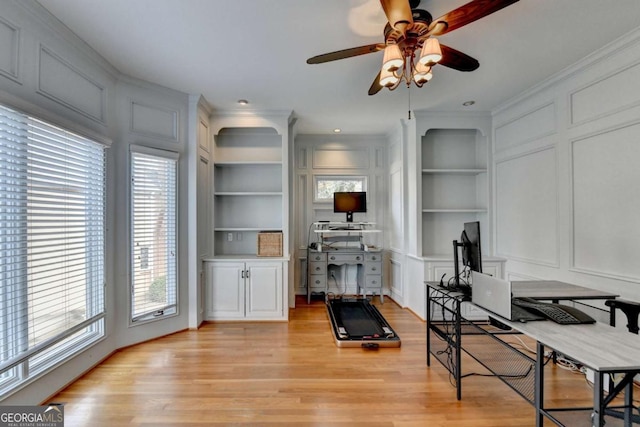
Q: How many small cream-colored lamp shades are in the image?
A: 4